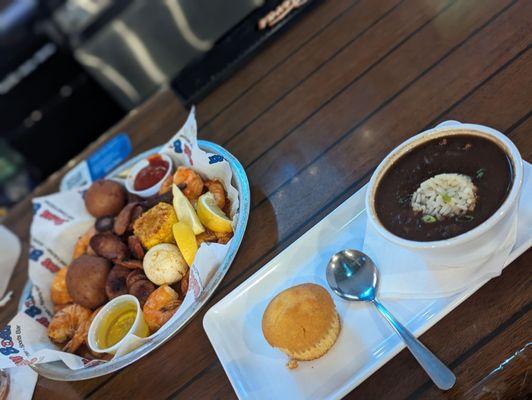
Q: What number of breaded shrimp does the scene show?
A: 0